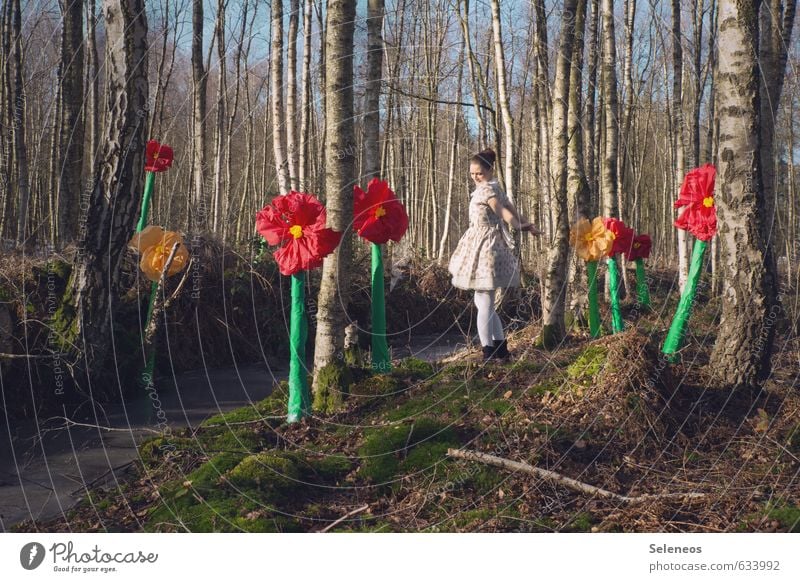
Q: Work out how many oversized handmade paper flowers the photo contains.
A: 8